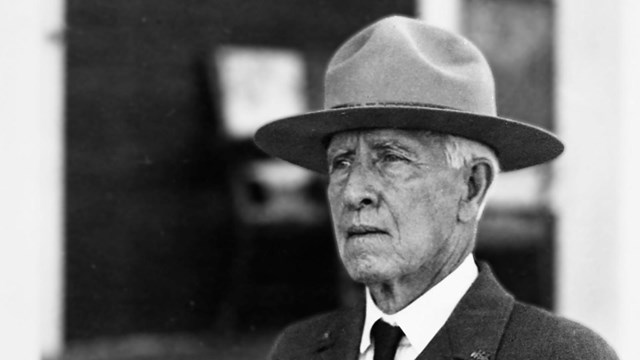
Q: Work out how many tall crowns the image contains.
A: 1